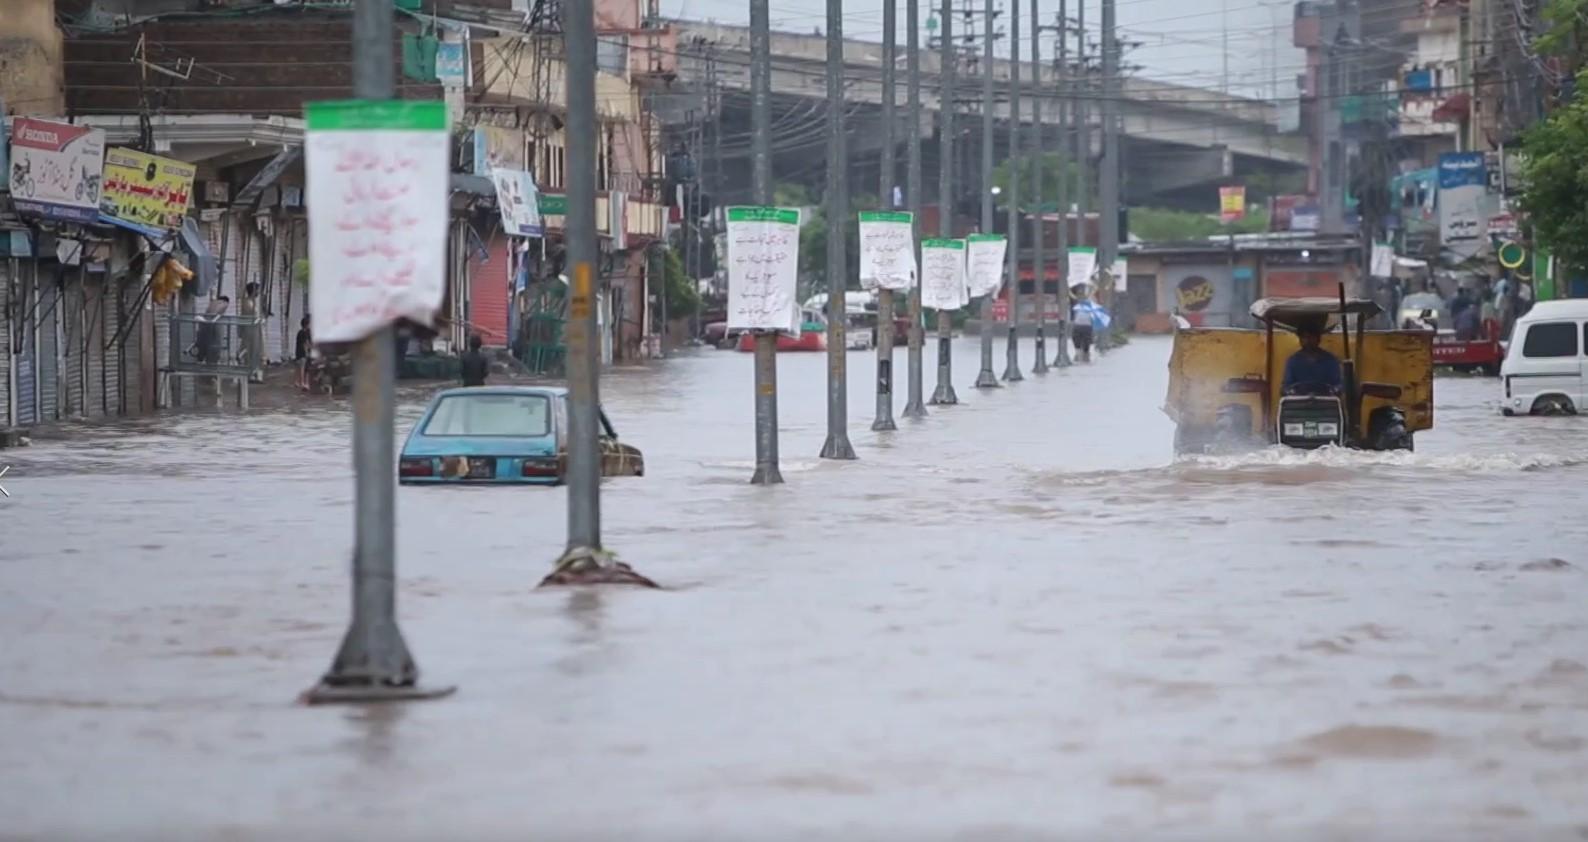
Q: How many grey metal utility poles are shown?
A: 13